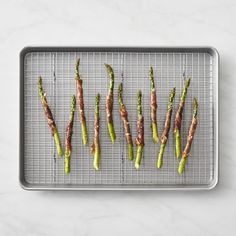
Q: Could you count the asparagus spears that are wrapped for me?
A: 11